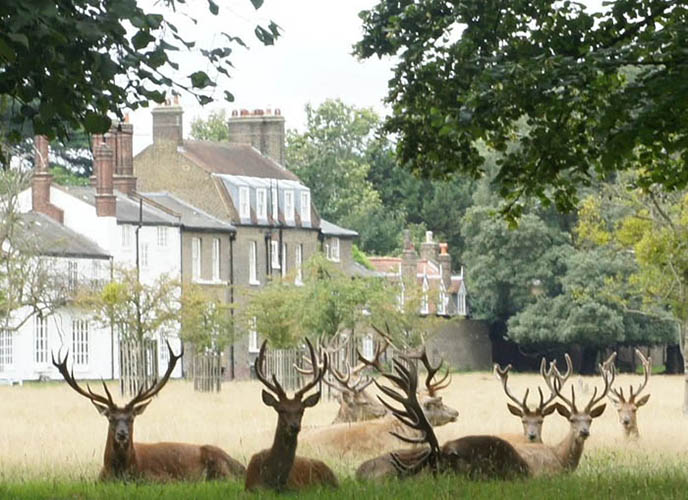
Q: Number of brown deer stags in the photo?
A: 8